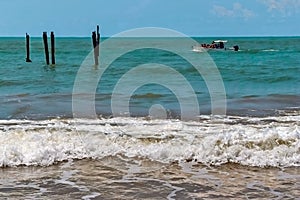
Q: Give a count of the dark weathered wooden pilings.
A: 5